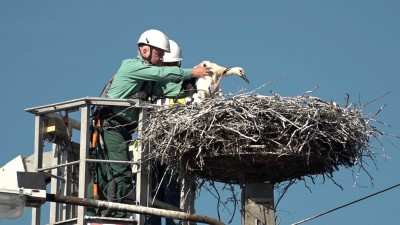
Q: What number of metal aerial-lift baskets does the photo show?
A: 1